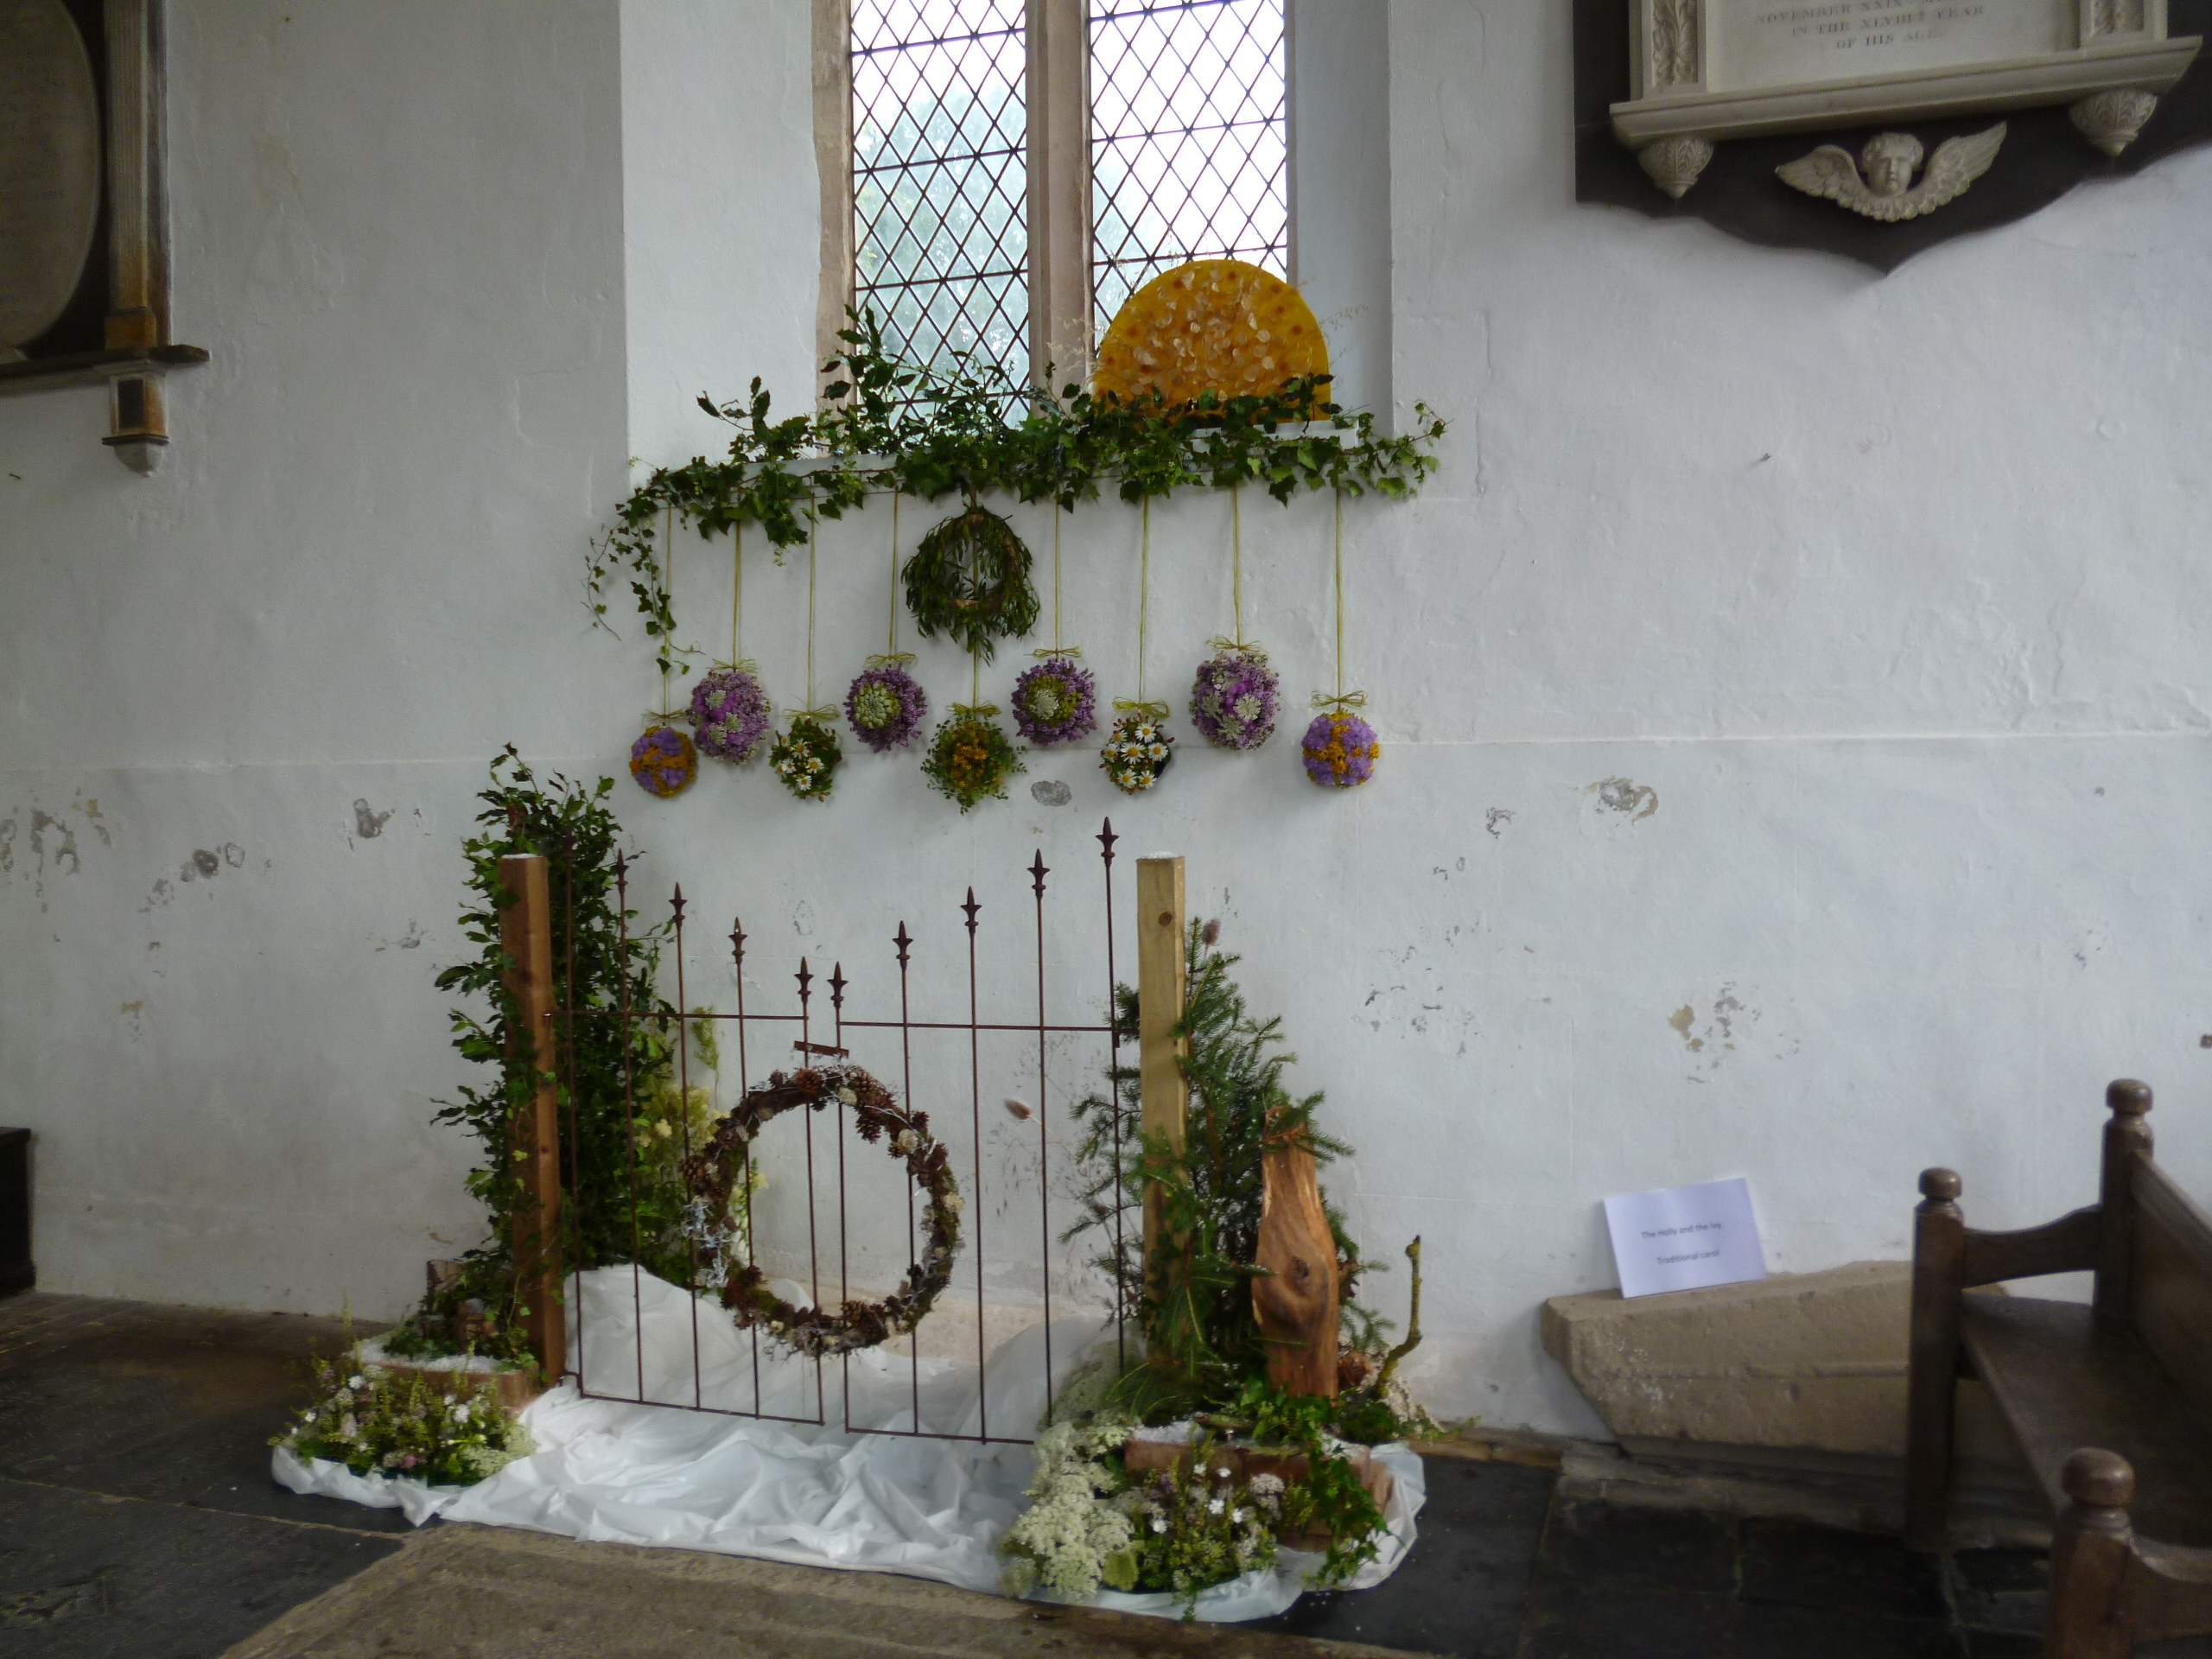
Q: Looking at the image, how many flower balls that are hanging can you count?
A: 9